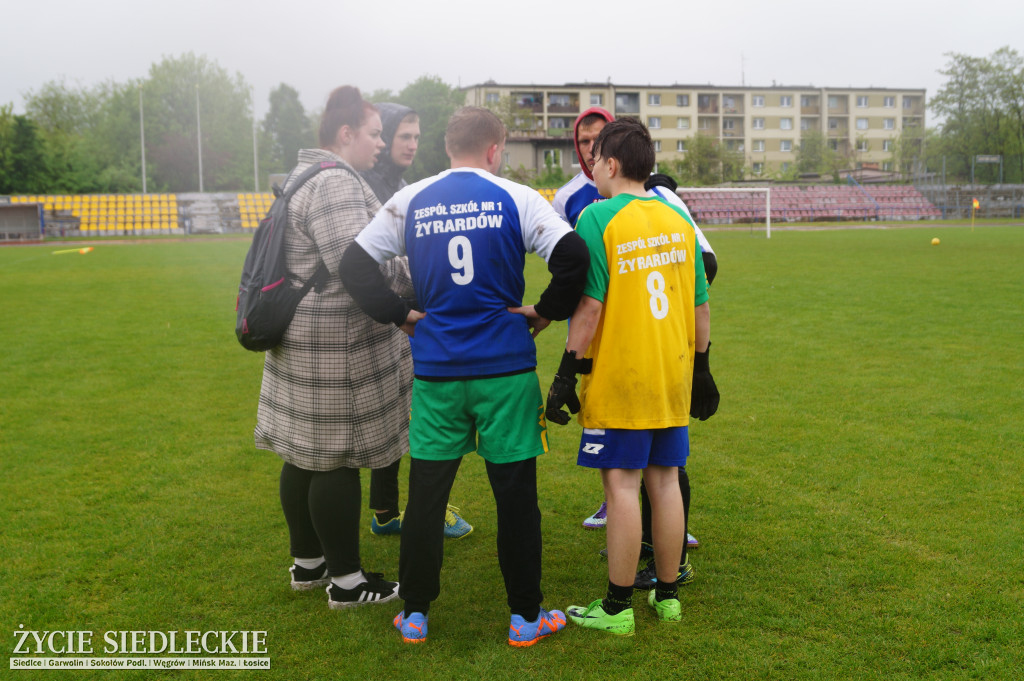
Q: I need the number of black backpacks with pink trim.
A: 1